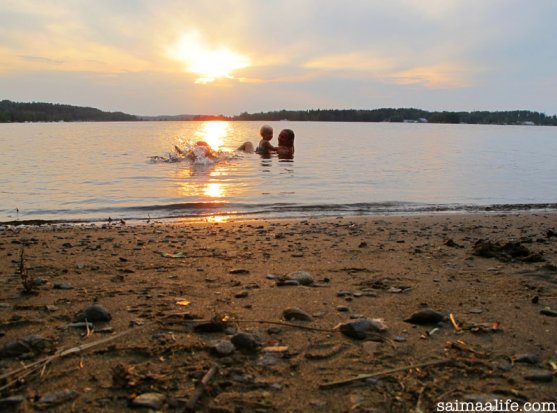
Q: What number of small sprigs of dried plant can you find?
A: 1